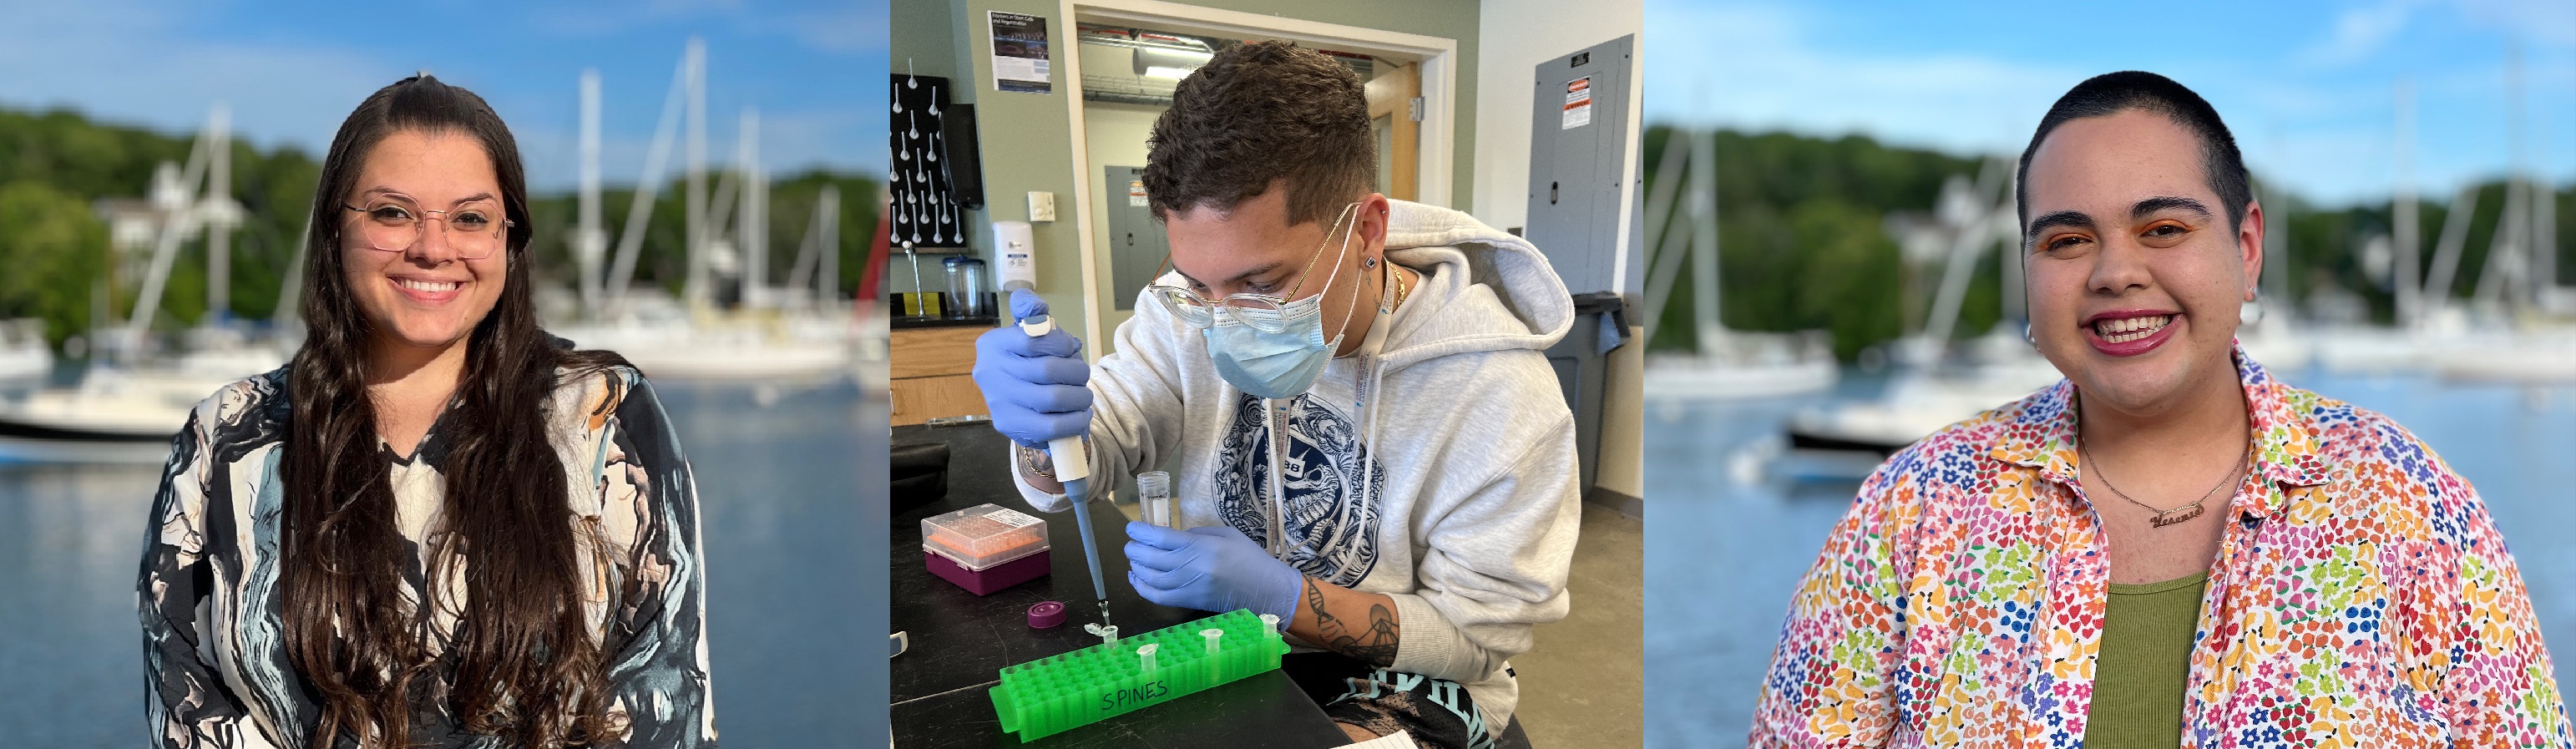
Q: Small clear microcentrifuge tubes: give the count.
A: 4